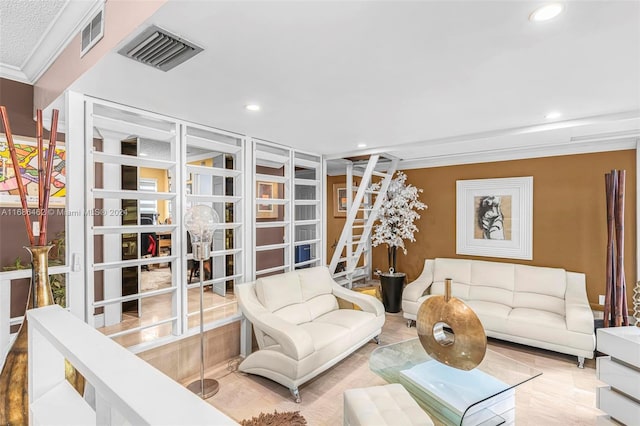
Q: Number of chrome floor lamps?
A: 1